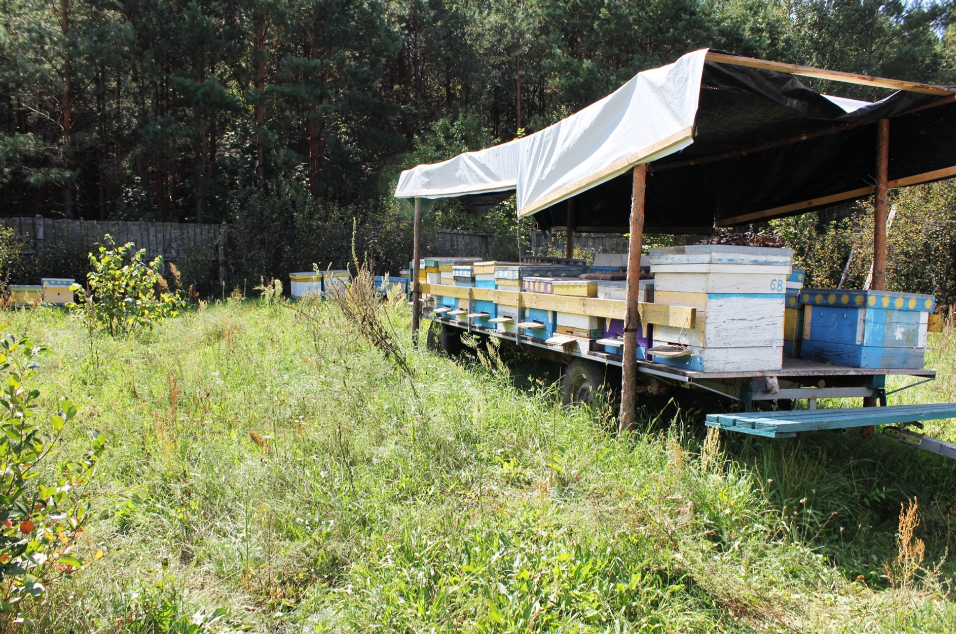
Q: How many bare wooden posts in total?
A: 4